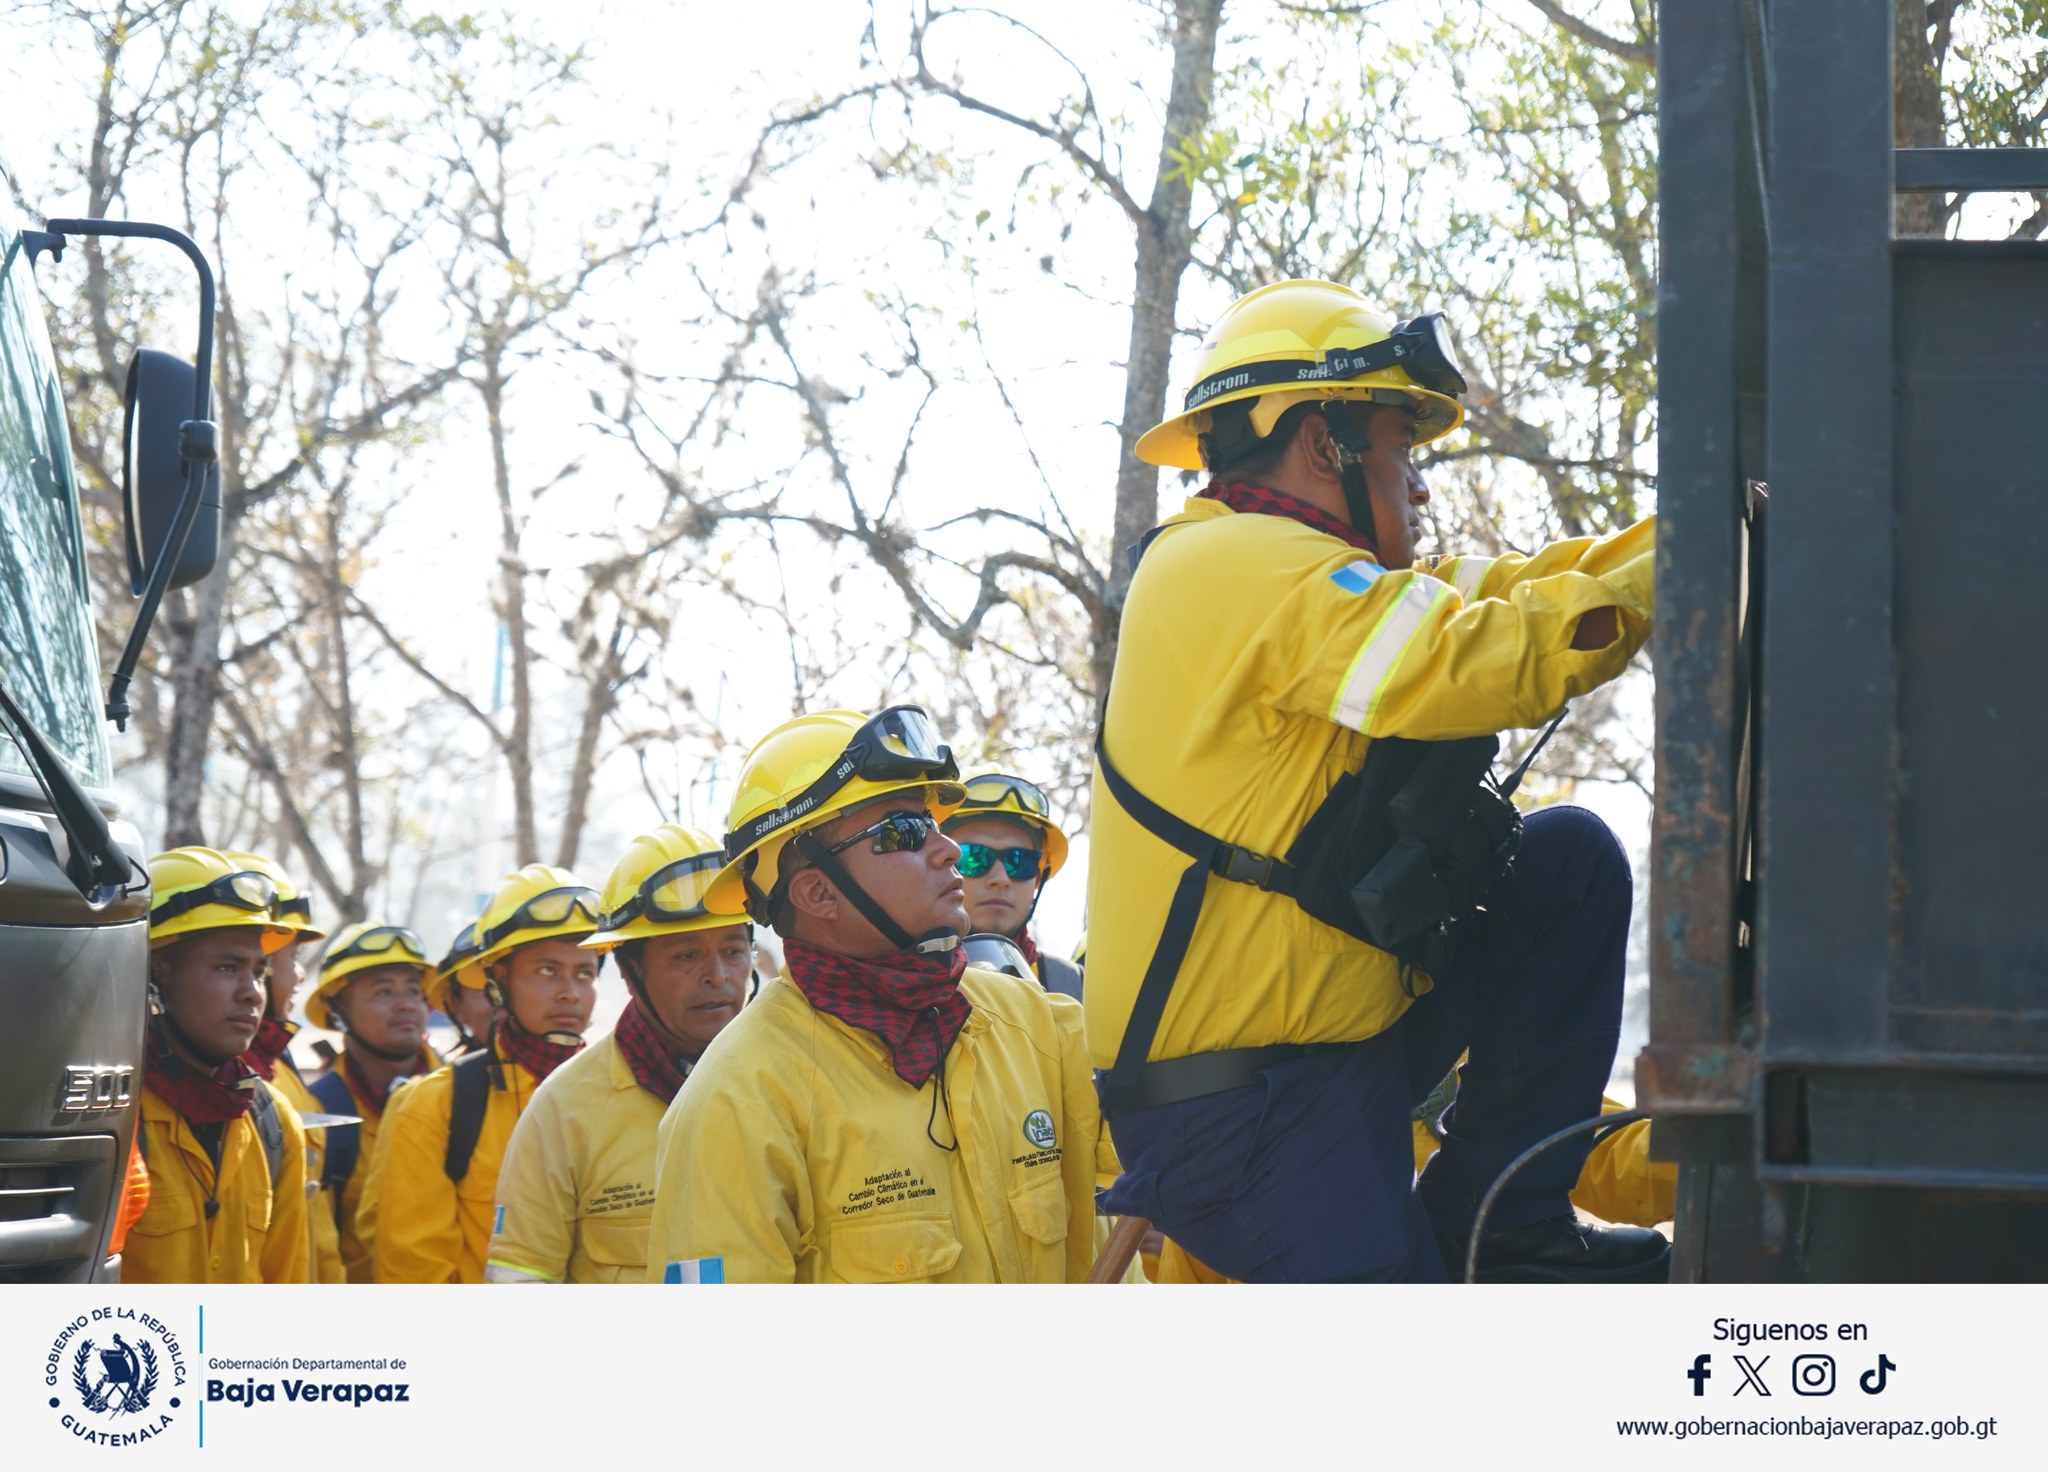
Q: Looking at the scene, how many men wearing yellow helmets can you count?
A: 9